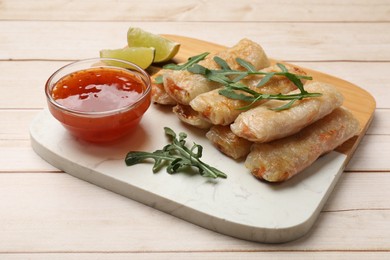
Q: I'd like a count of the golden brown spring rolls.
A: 7